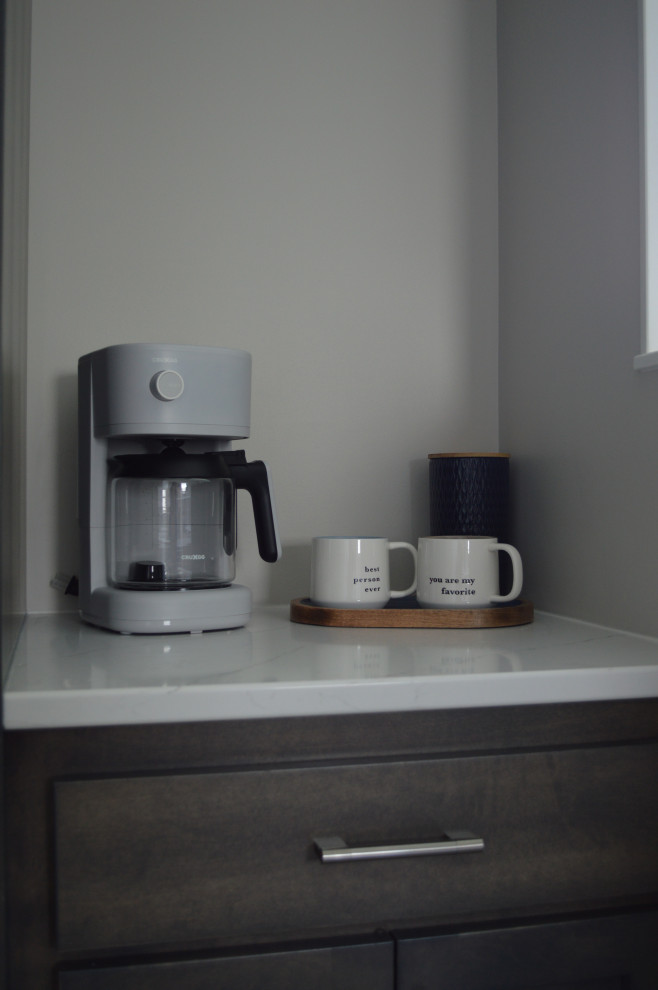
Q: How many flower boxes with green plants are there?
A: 0